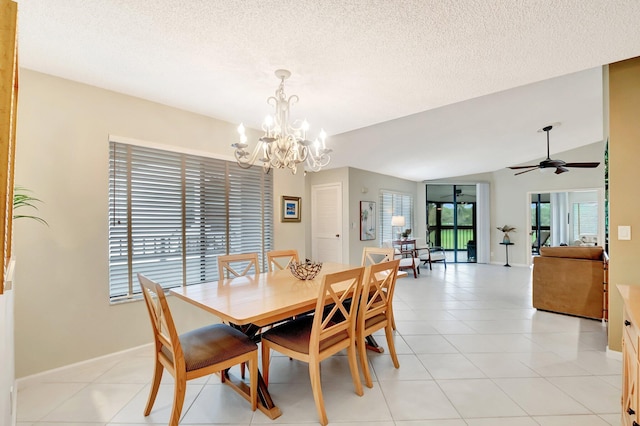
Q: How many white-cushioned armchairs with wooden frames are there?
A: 2